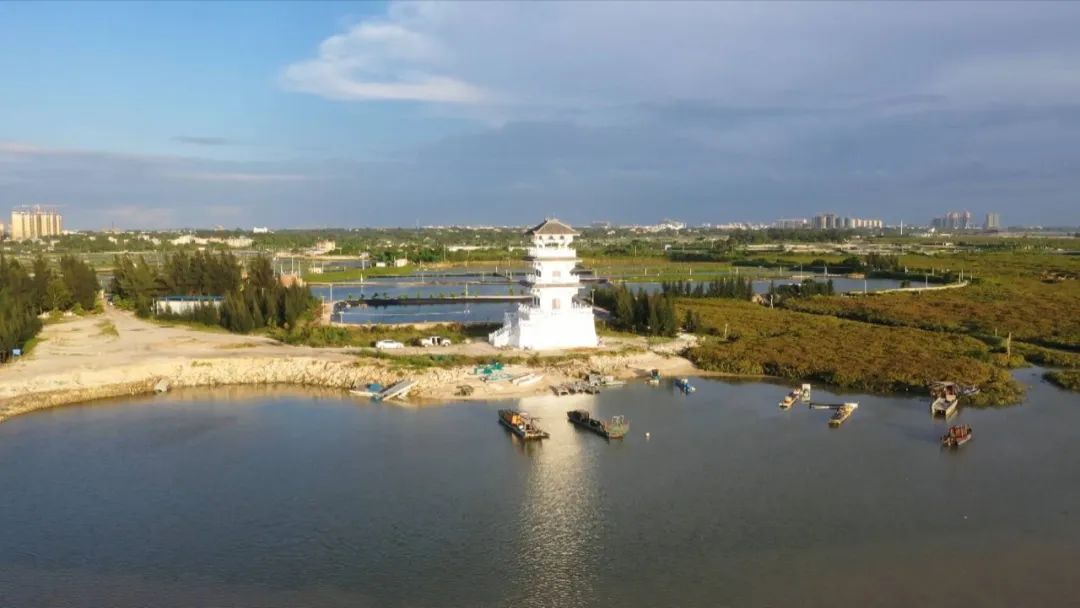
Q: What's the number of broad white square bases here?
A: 1